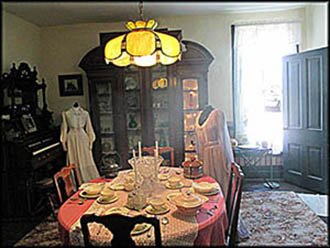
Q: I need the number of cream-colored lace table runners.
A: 1